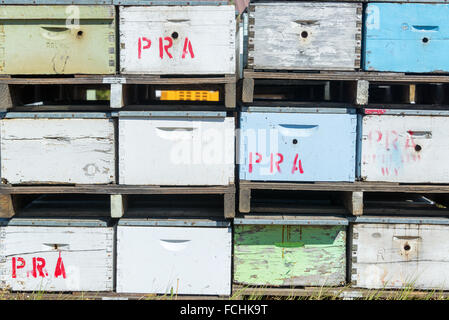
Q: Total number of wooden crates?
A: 12